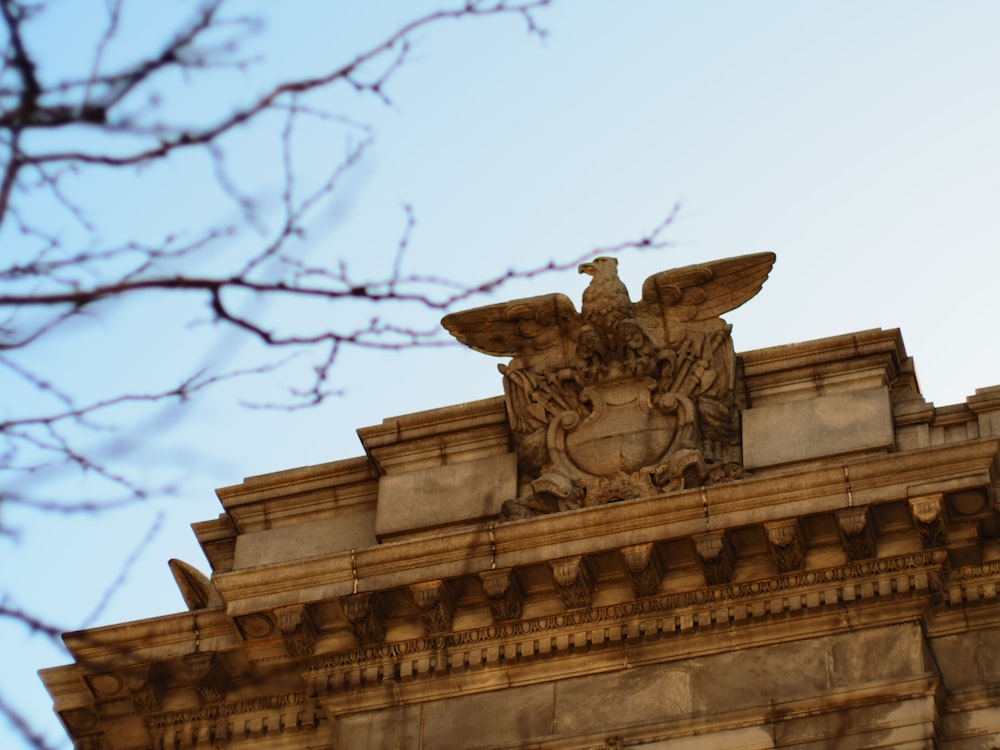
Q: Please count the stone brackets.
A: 12